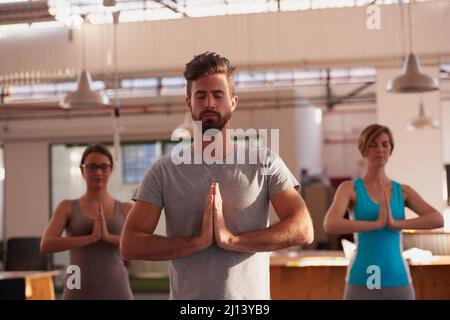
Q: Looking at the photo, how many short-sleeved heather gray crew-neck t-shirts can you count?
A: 1